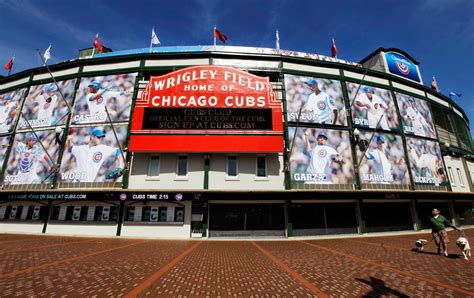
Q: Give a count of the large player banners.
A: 12